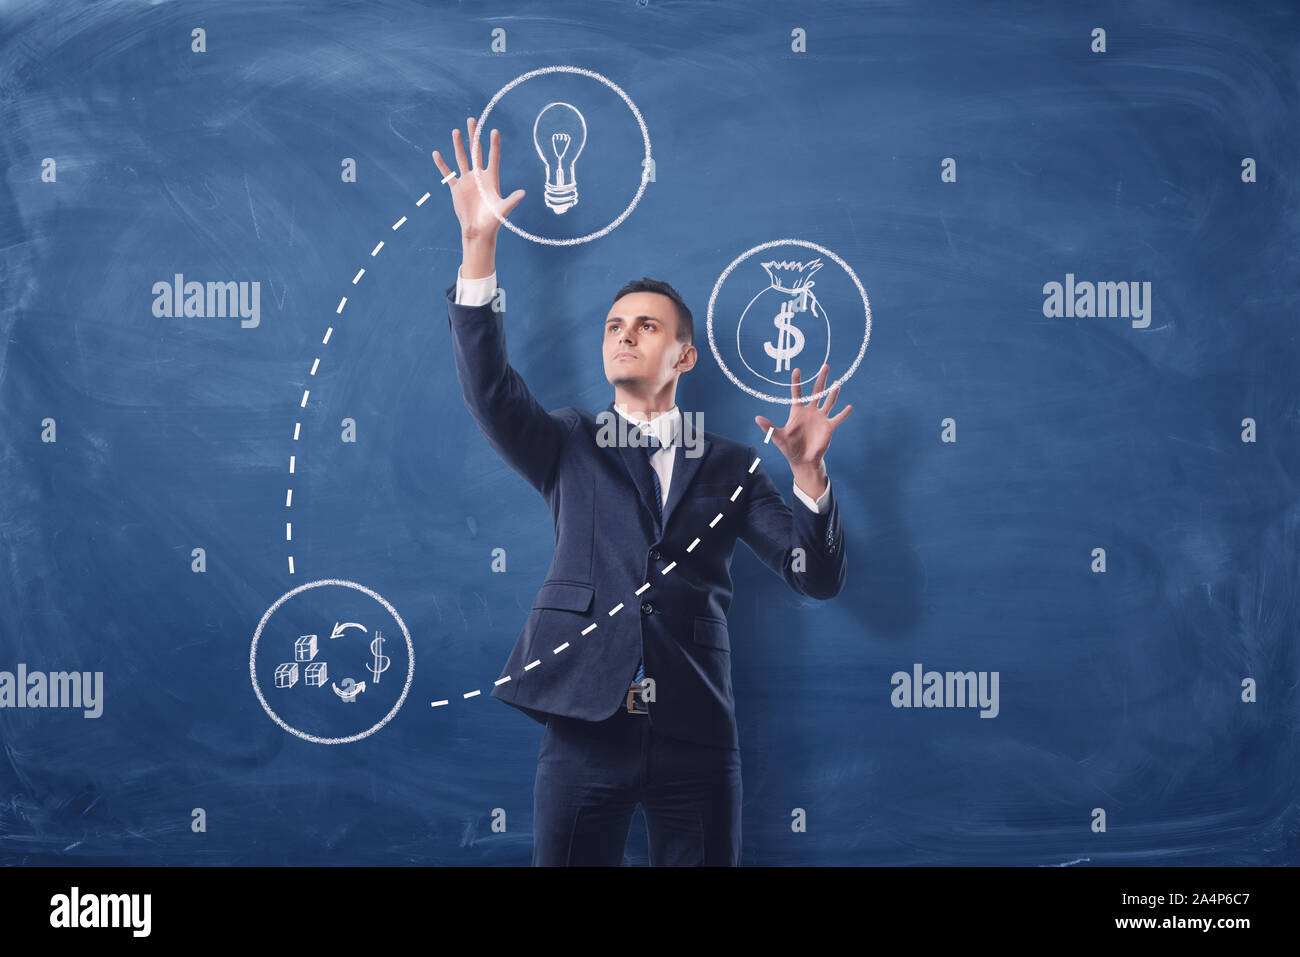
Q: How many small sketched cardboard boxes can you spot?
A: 3